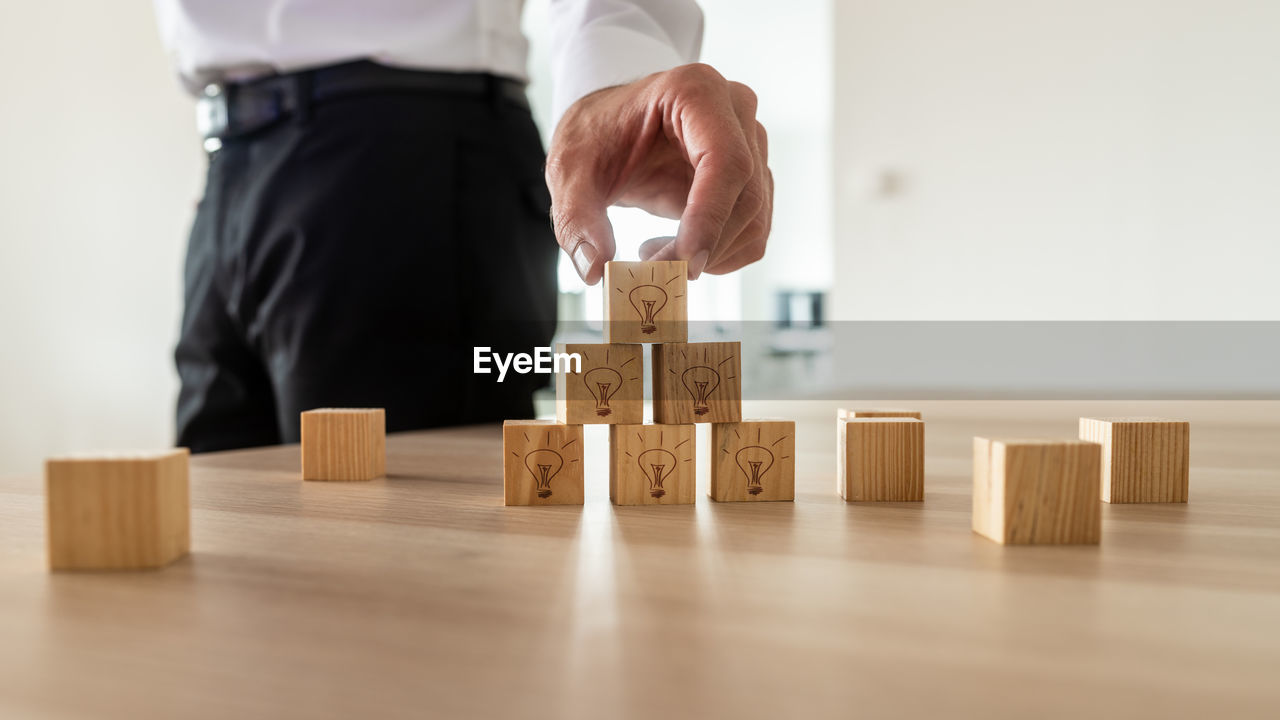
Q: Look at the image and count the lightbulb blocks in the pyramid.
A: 6